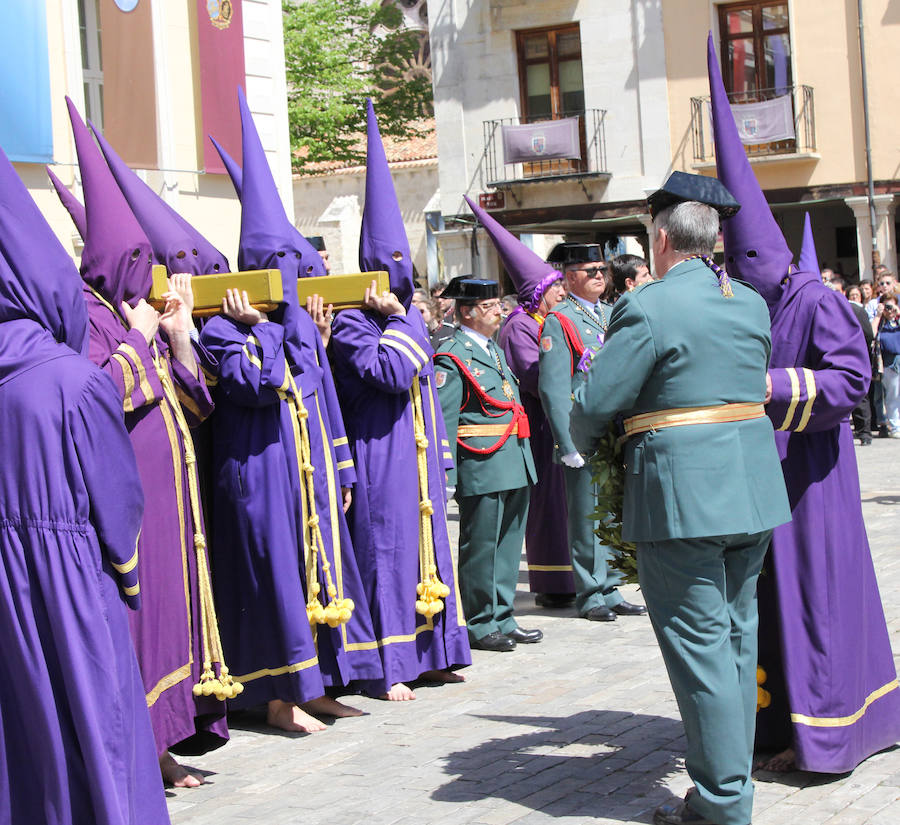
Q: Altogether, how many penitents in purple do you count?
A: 11